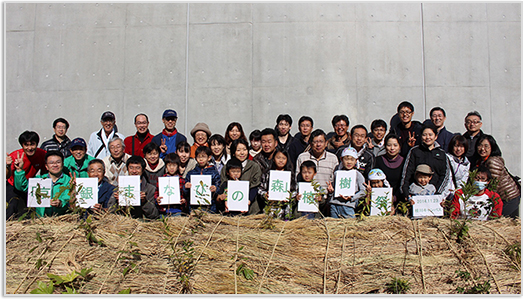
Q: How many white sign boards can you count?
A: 11